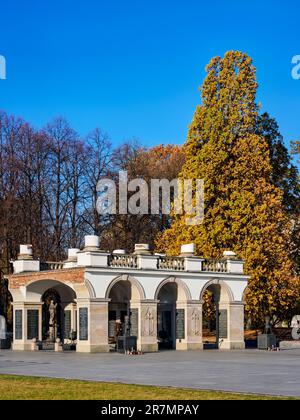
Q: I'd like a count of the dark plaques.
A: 7